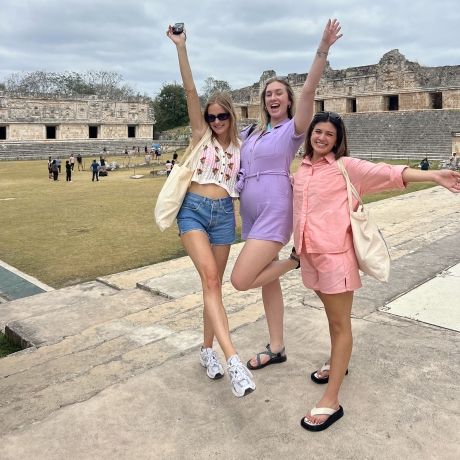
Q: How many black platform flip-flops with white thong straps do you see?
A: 2